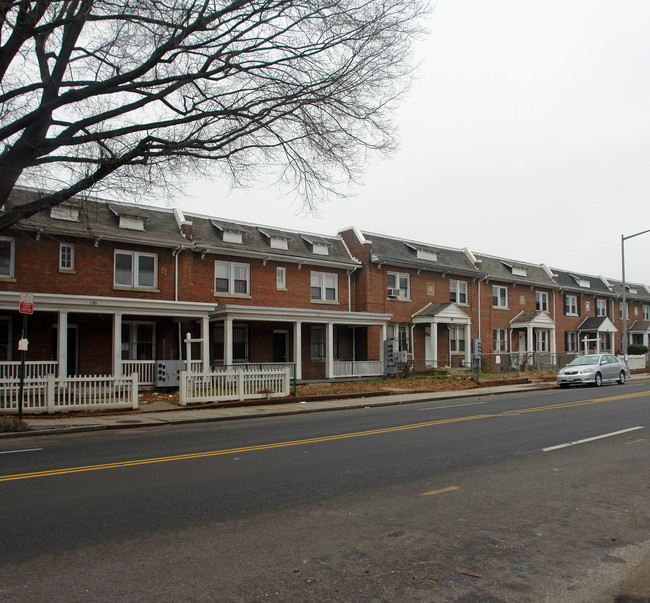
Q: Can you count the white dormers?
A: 9